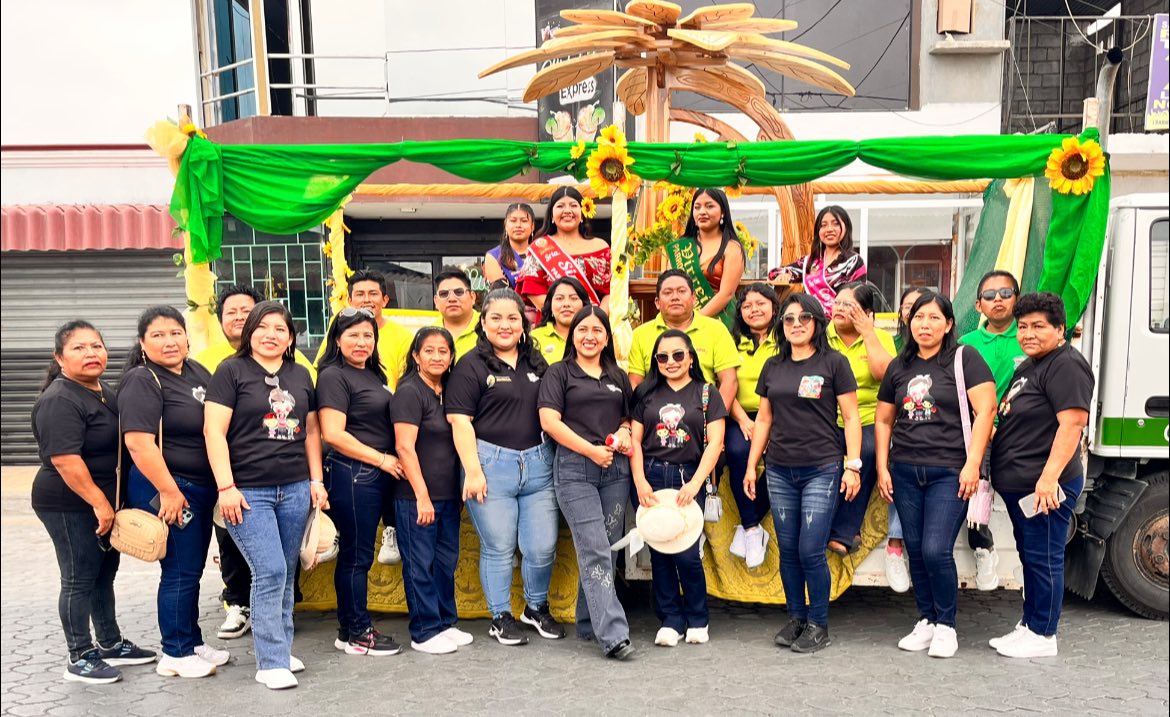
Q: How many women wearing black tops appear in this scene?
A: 11